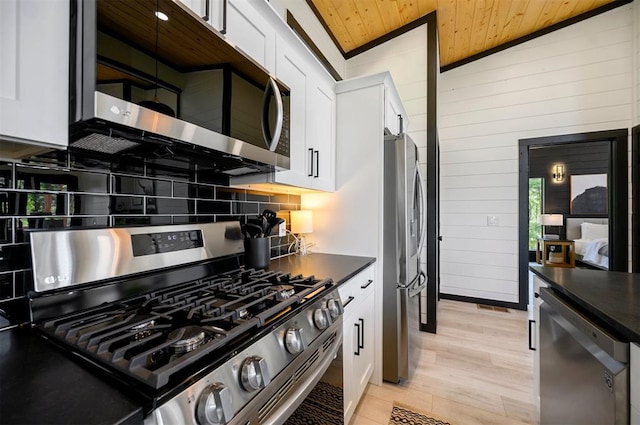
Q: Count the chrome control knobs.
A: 5